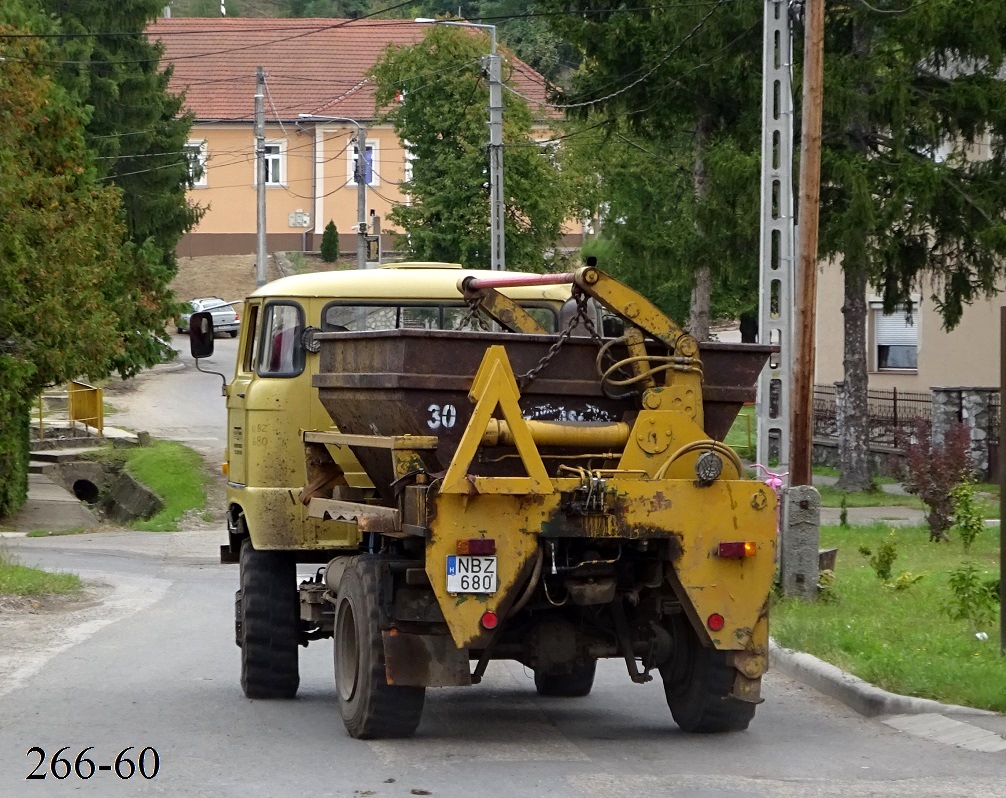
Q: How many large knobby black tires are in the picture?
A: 4